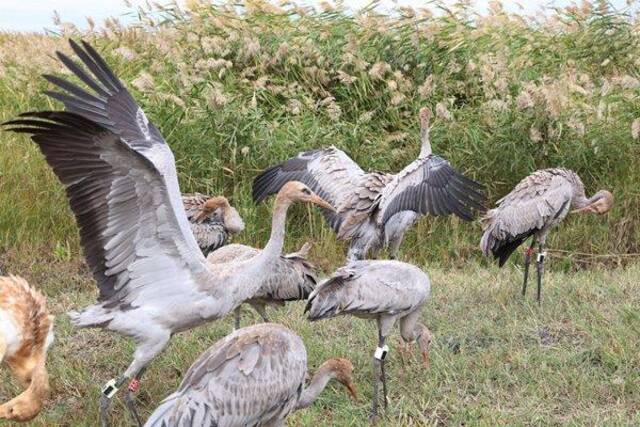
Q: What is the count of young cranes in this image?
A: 8